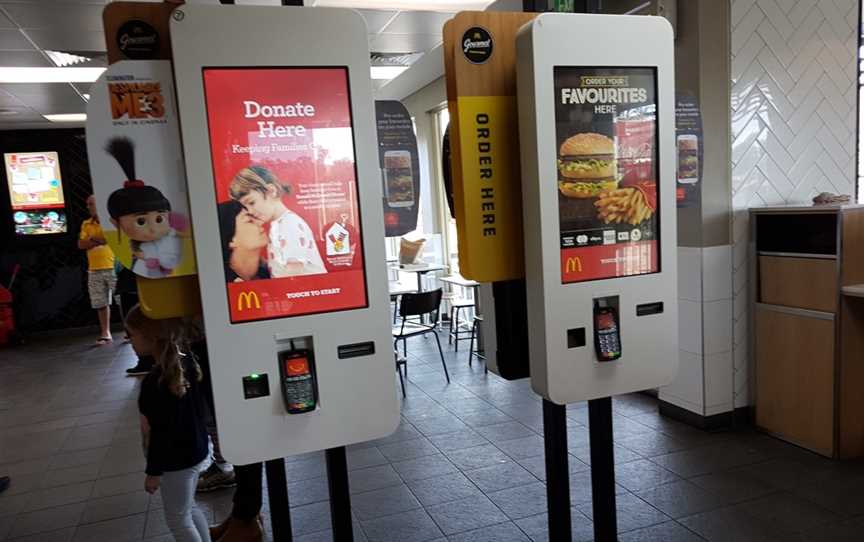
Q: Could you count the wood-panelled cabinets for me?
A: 1